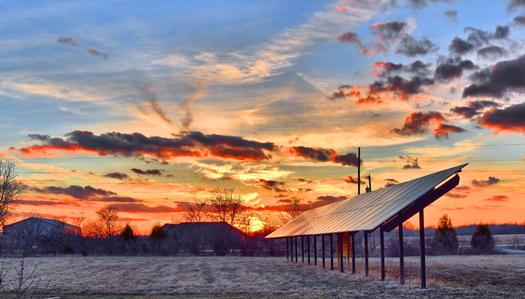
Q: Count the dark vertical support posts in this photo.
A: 14